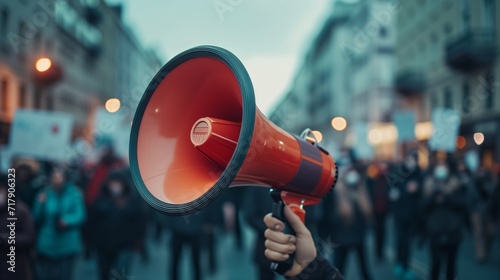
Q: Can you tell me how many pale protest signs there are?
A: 5